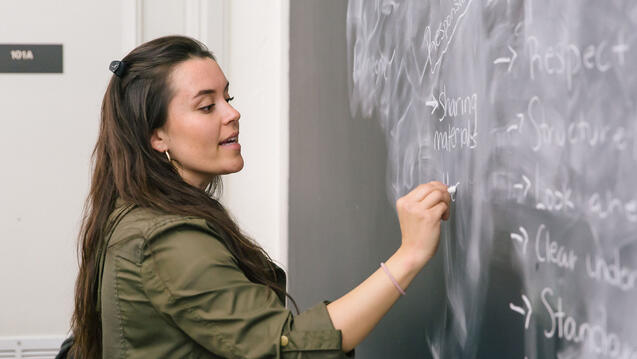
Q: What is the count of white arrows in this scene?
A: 6